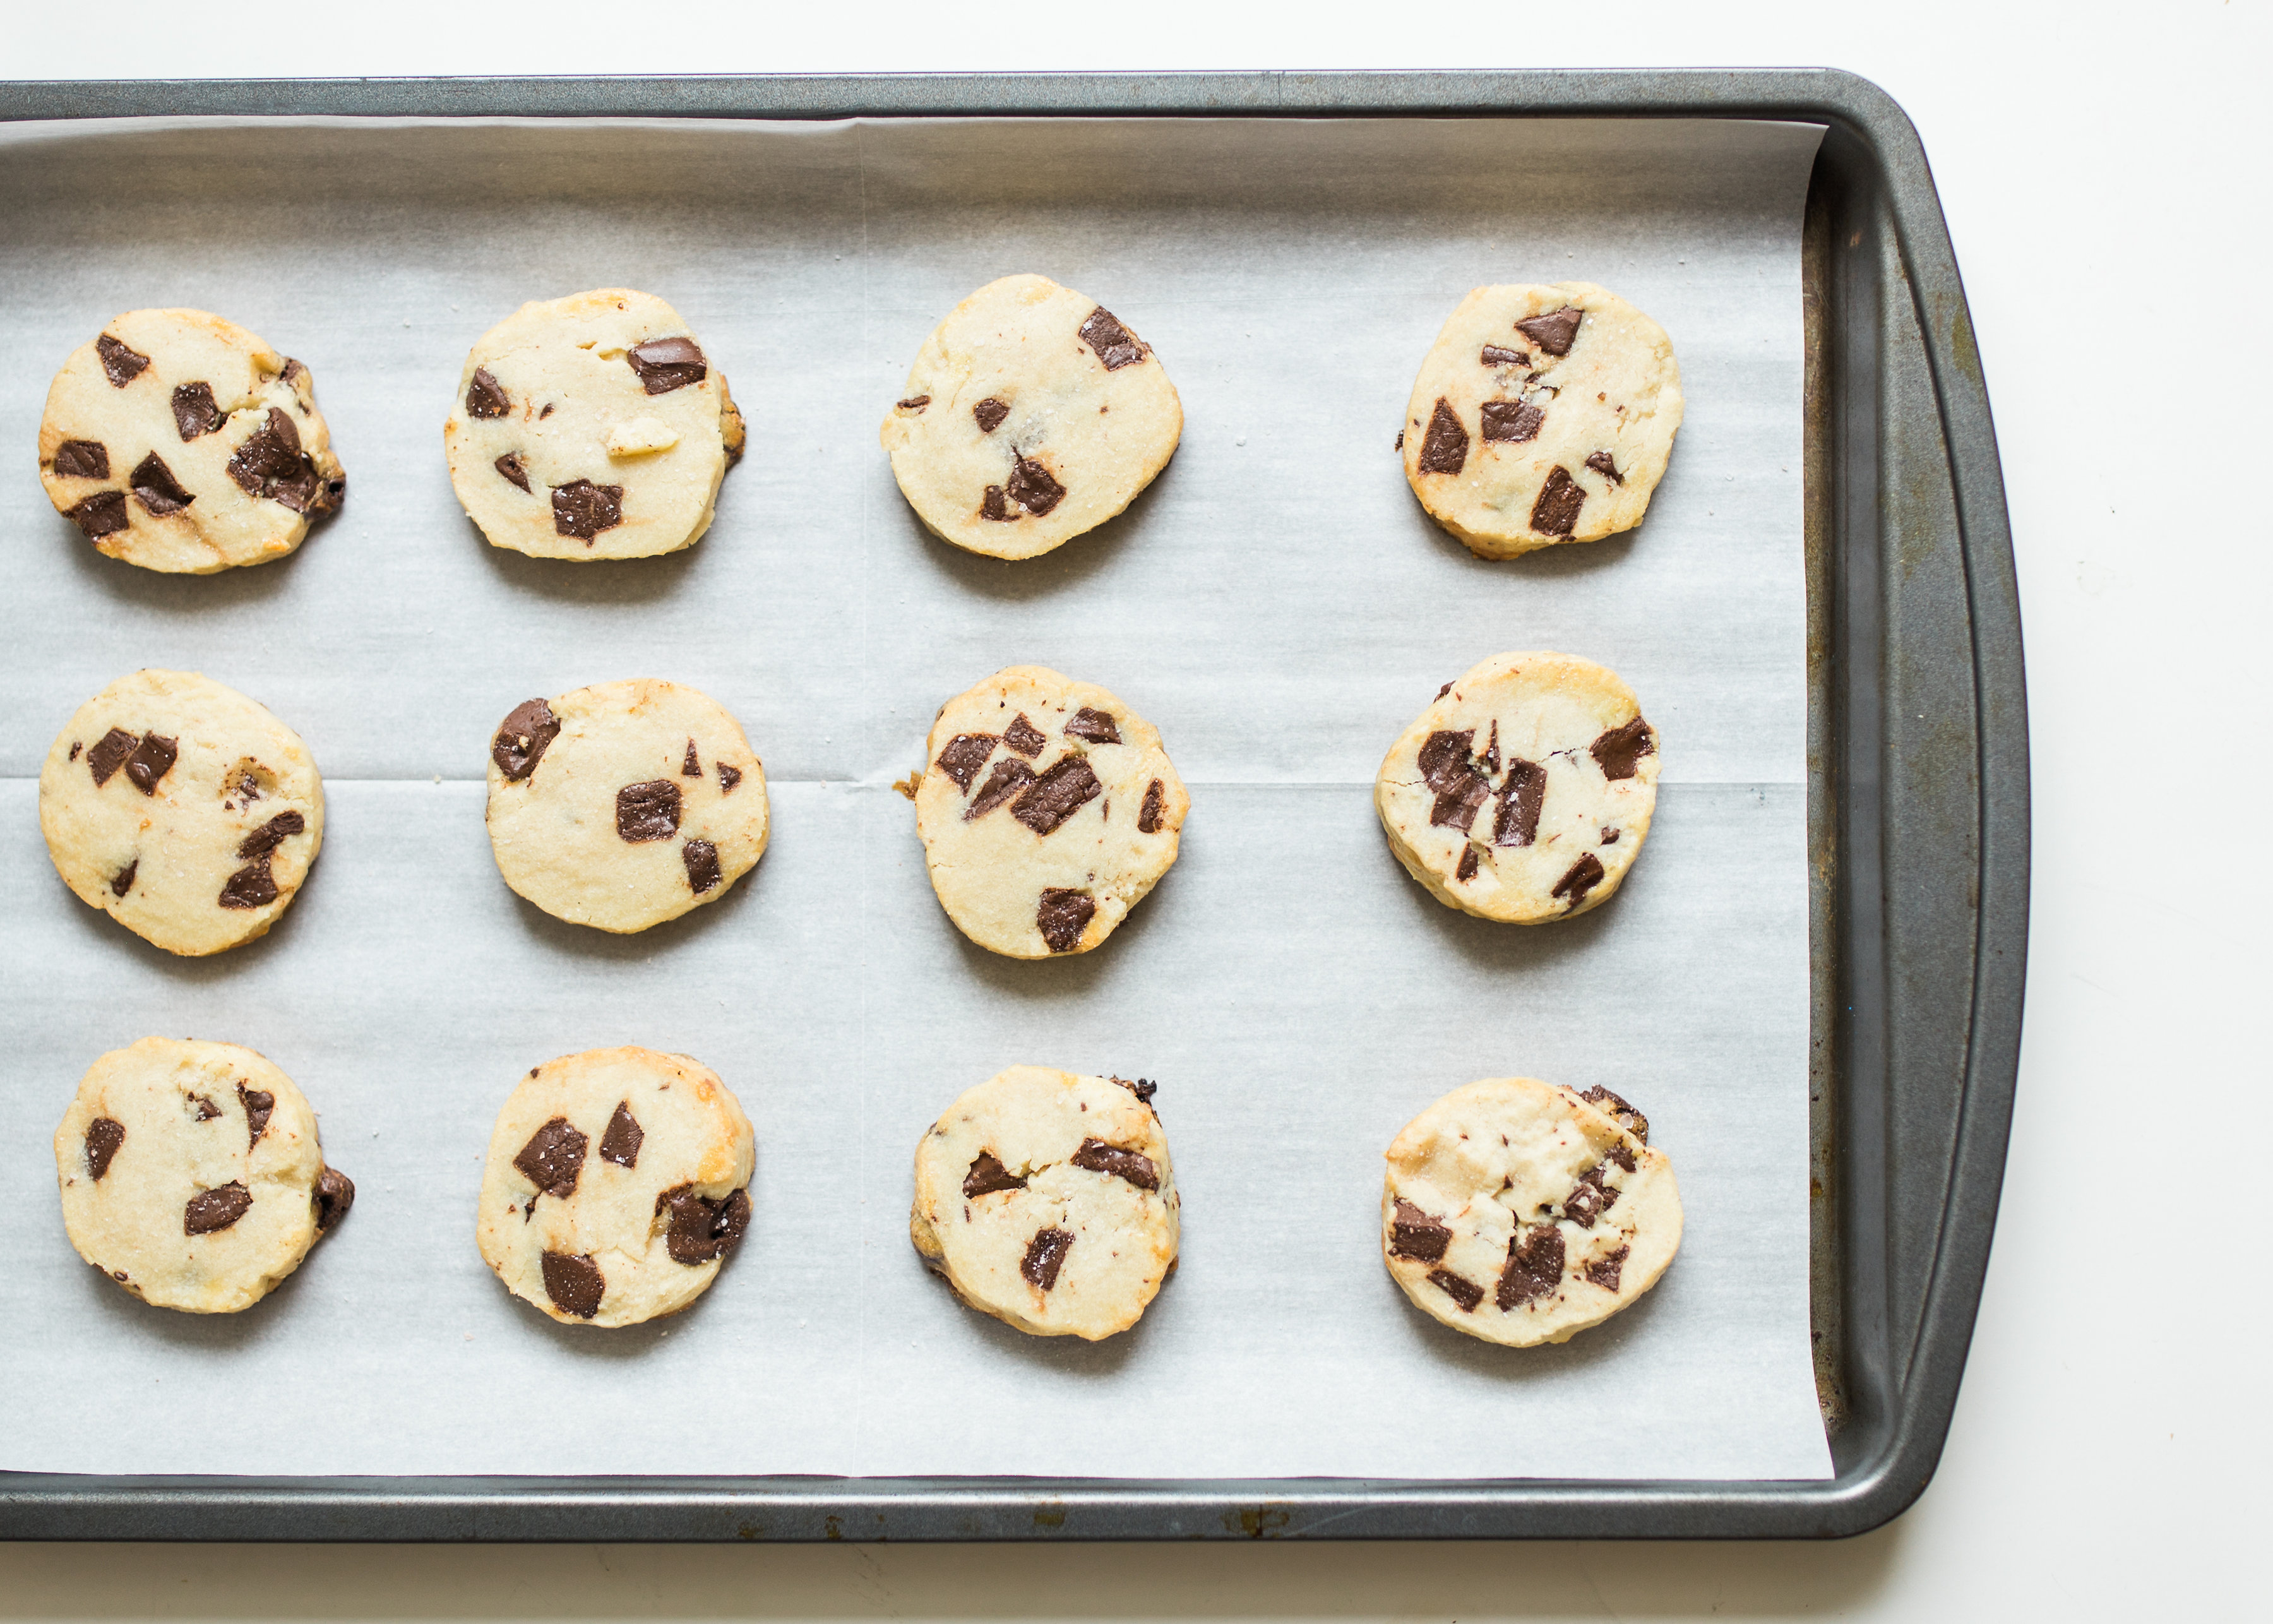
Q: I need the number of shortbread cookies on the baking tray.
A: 12